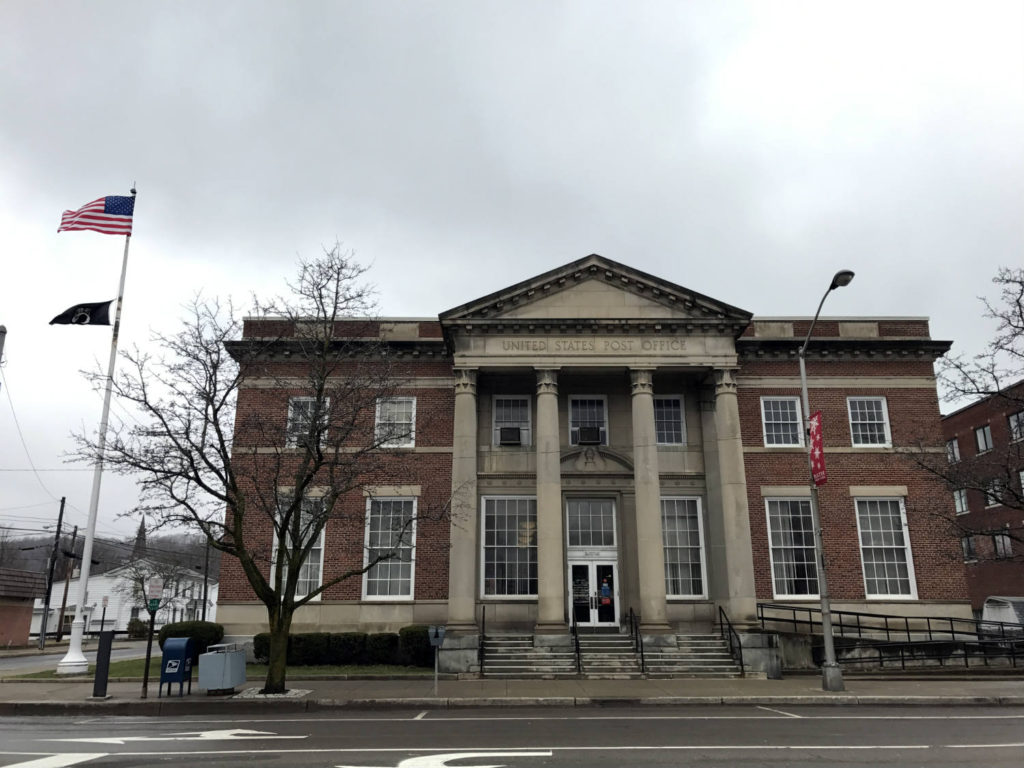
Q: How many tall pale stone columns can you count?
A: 4